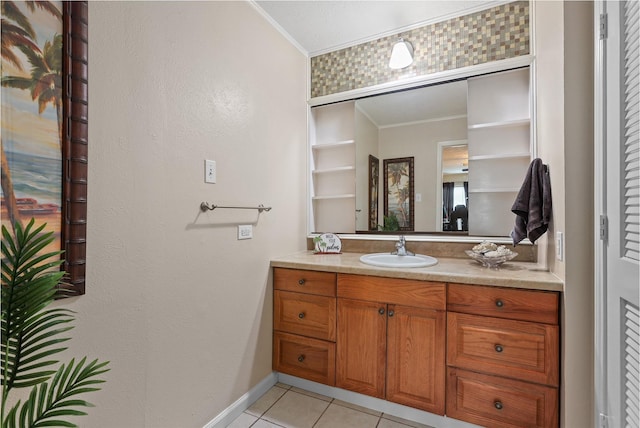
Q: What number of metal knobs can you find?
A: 8